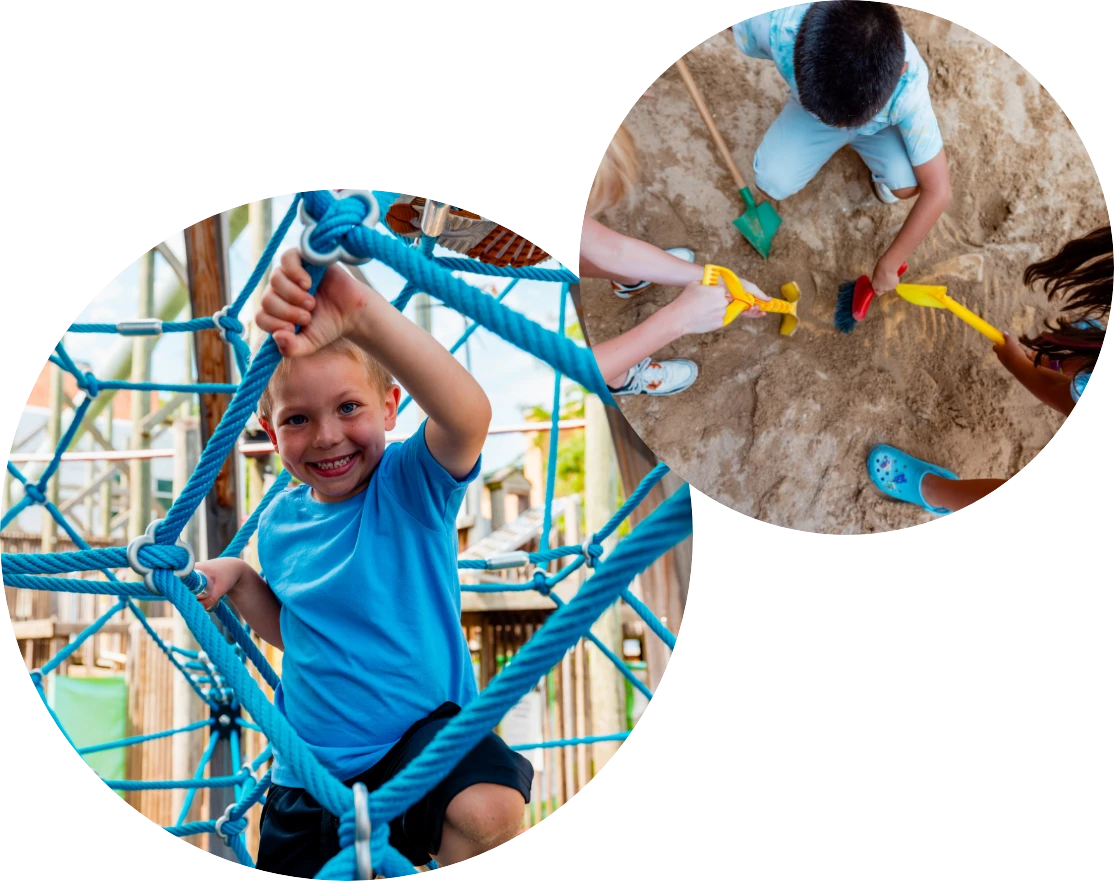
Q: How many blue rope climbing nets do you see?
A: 1